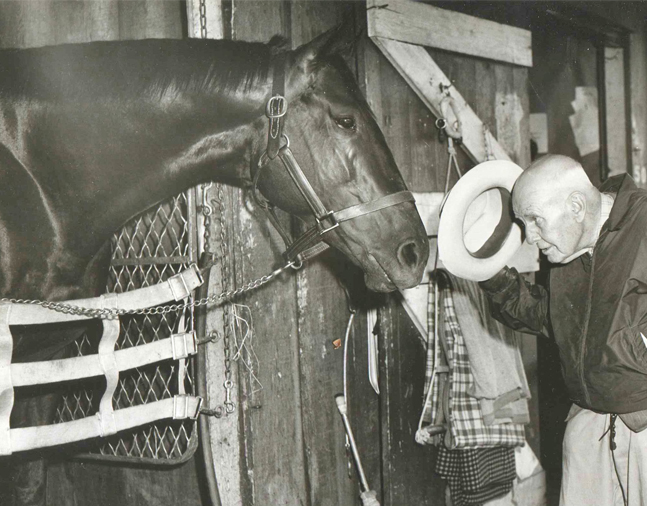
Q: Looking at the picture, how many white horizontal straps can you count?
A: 3